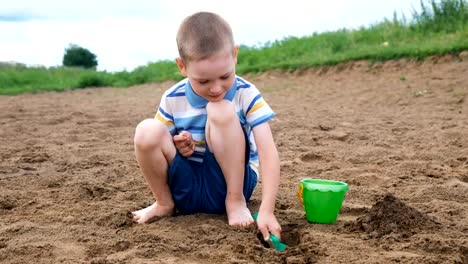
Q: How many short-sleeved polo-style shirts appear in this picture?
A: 1